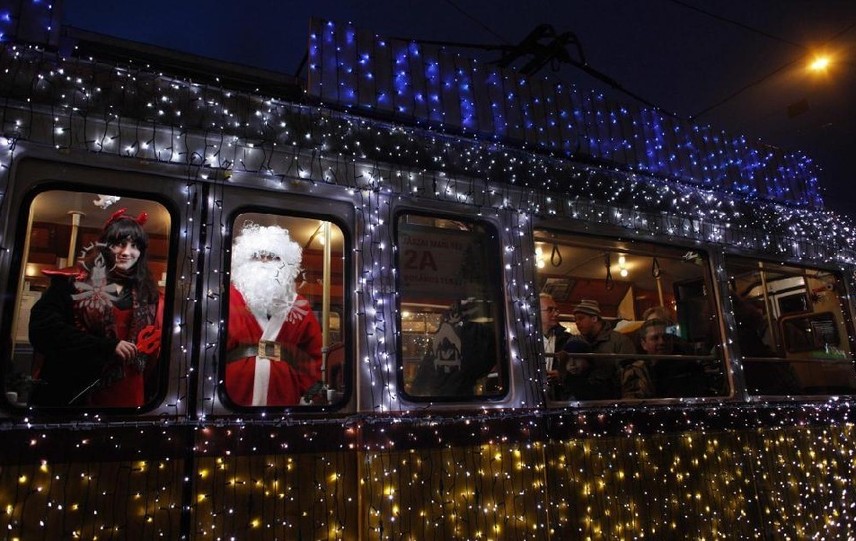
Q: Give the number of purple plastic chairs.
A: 0